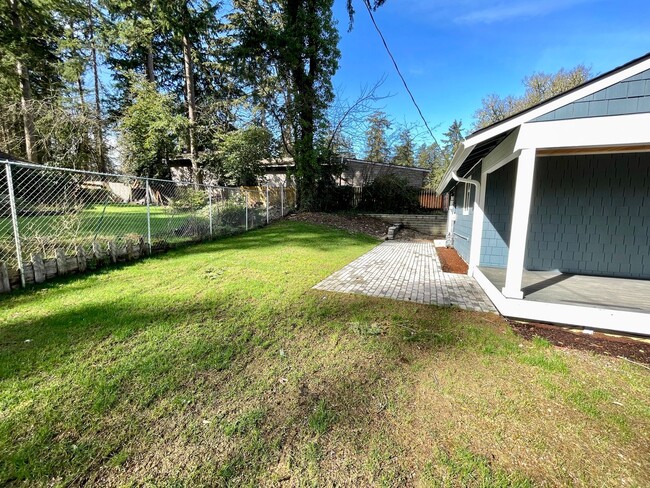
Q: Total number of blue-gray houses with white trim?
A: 1